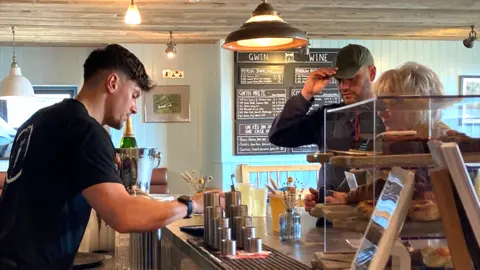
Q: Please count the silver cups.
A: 10